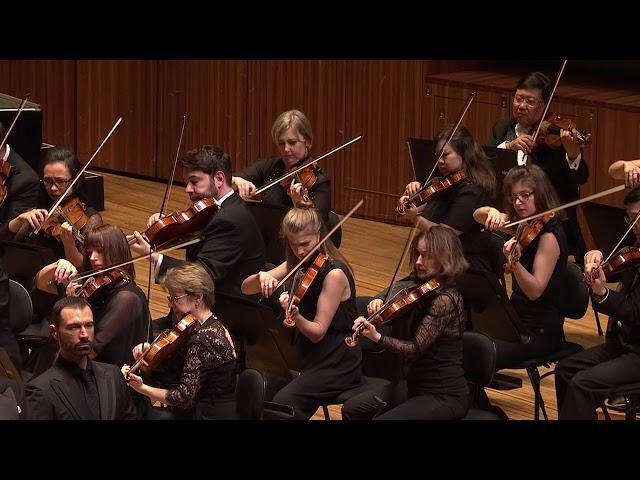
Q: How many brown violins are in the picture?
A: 12